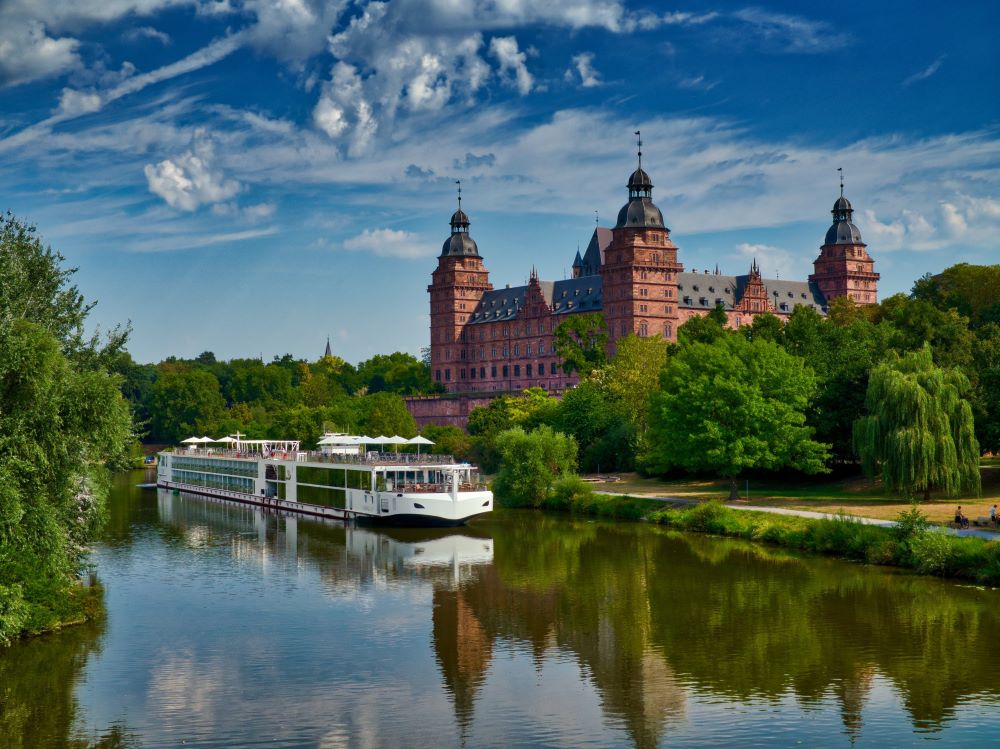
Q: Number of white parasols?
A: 9